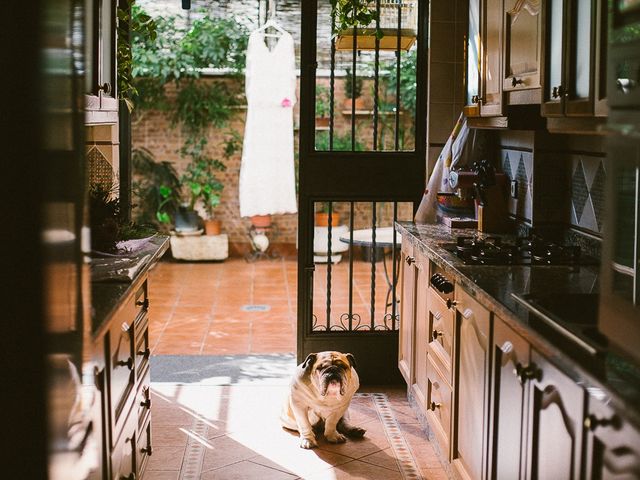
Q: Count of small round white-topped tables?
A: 1